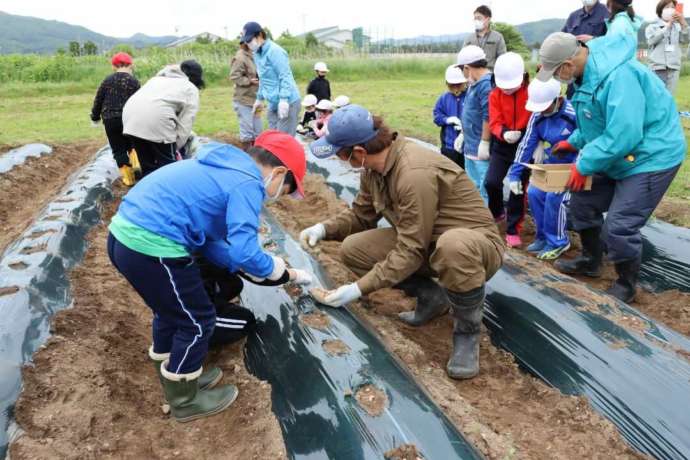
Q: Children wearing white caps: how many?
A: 8